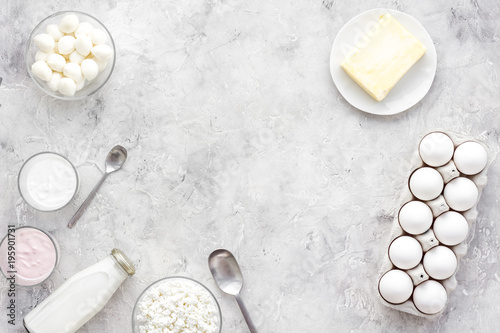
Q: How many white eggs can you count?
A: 10